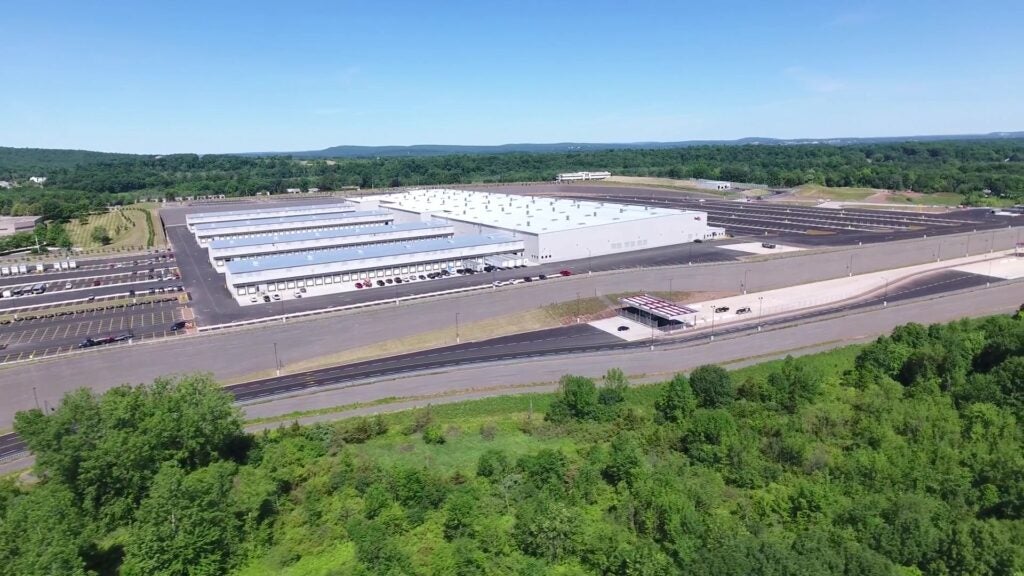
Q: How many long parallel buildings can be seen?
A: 4